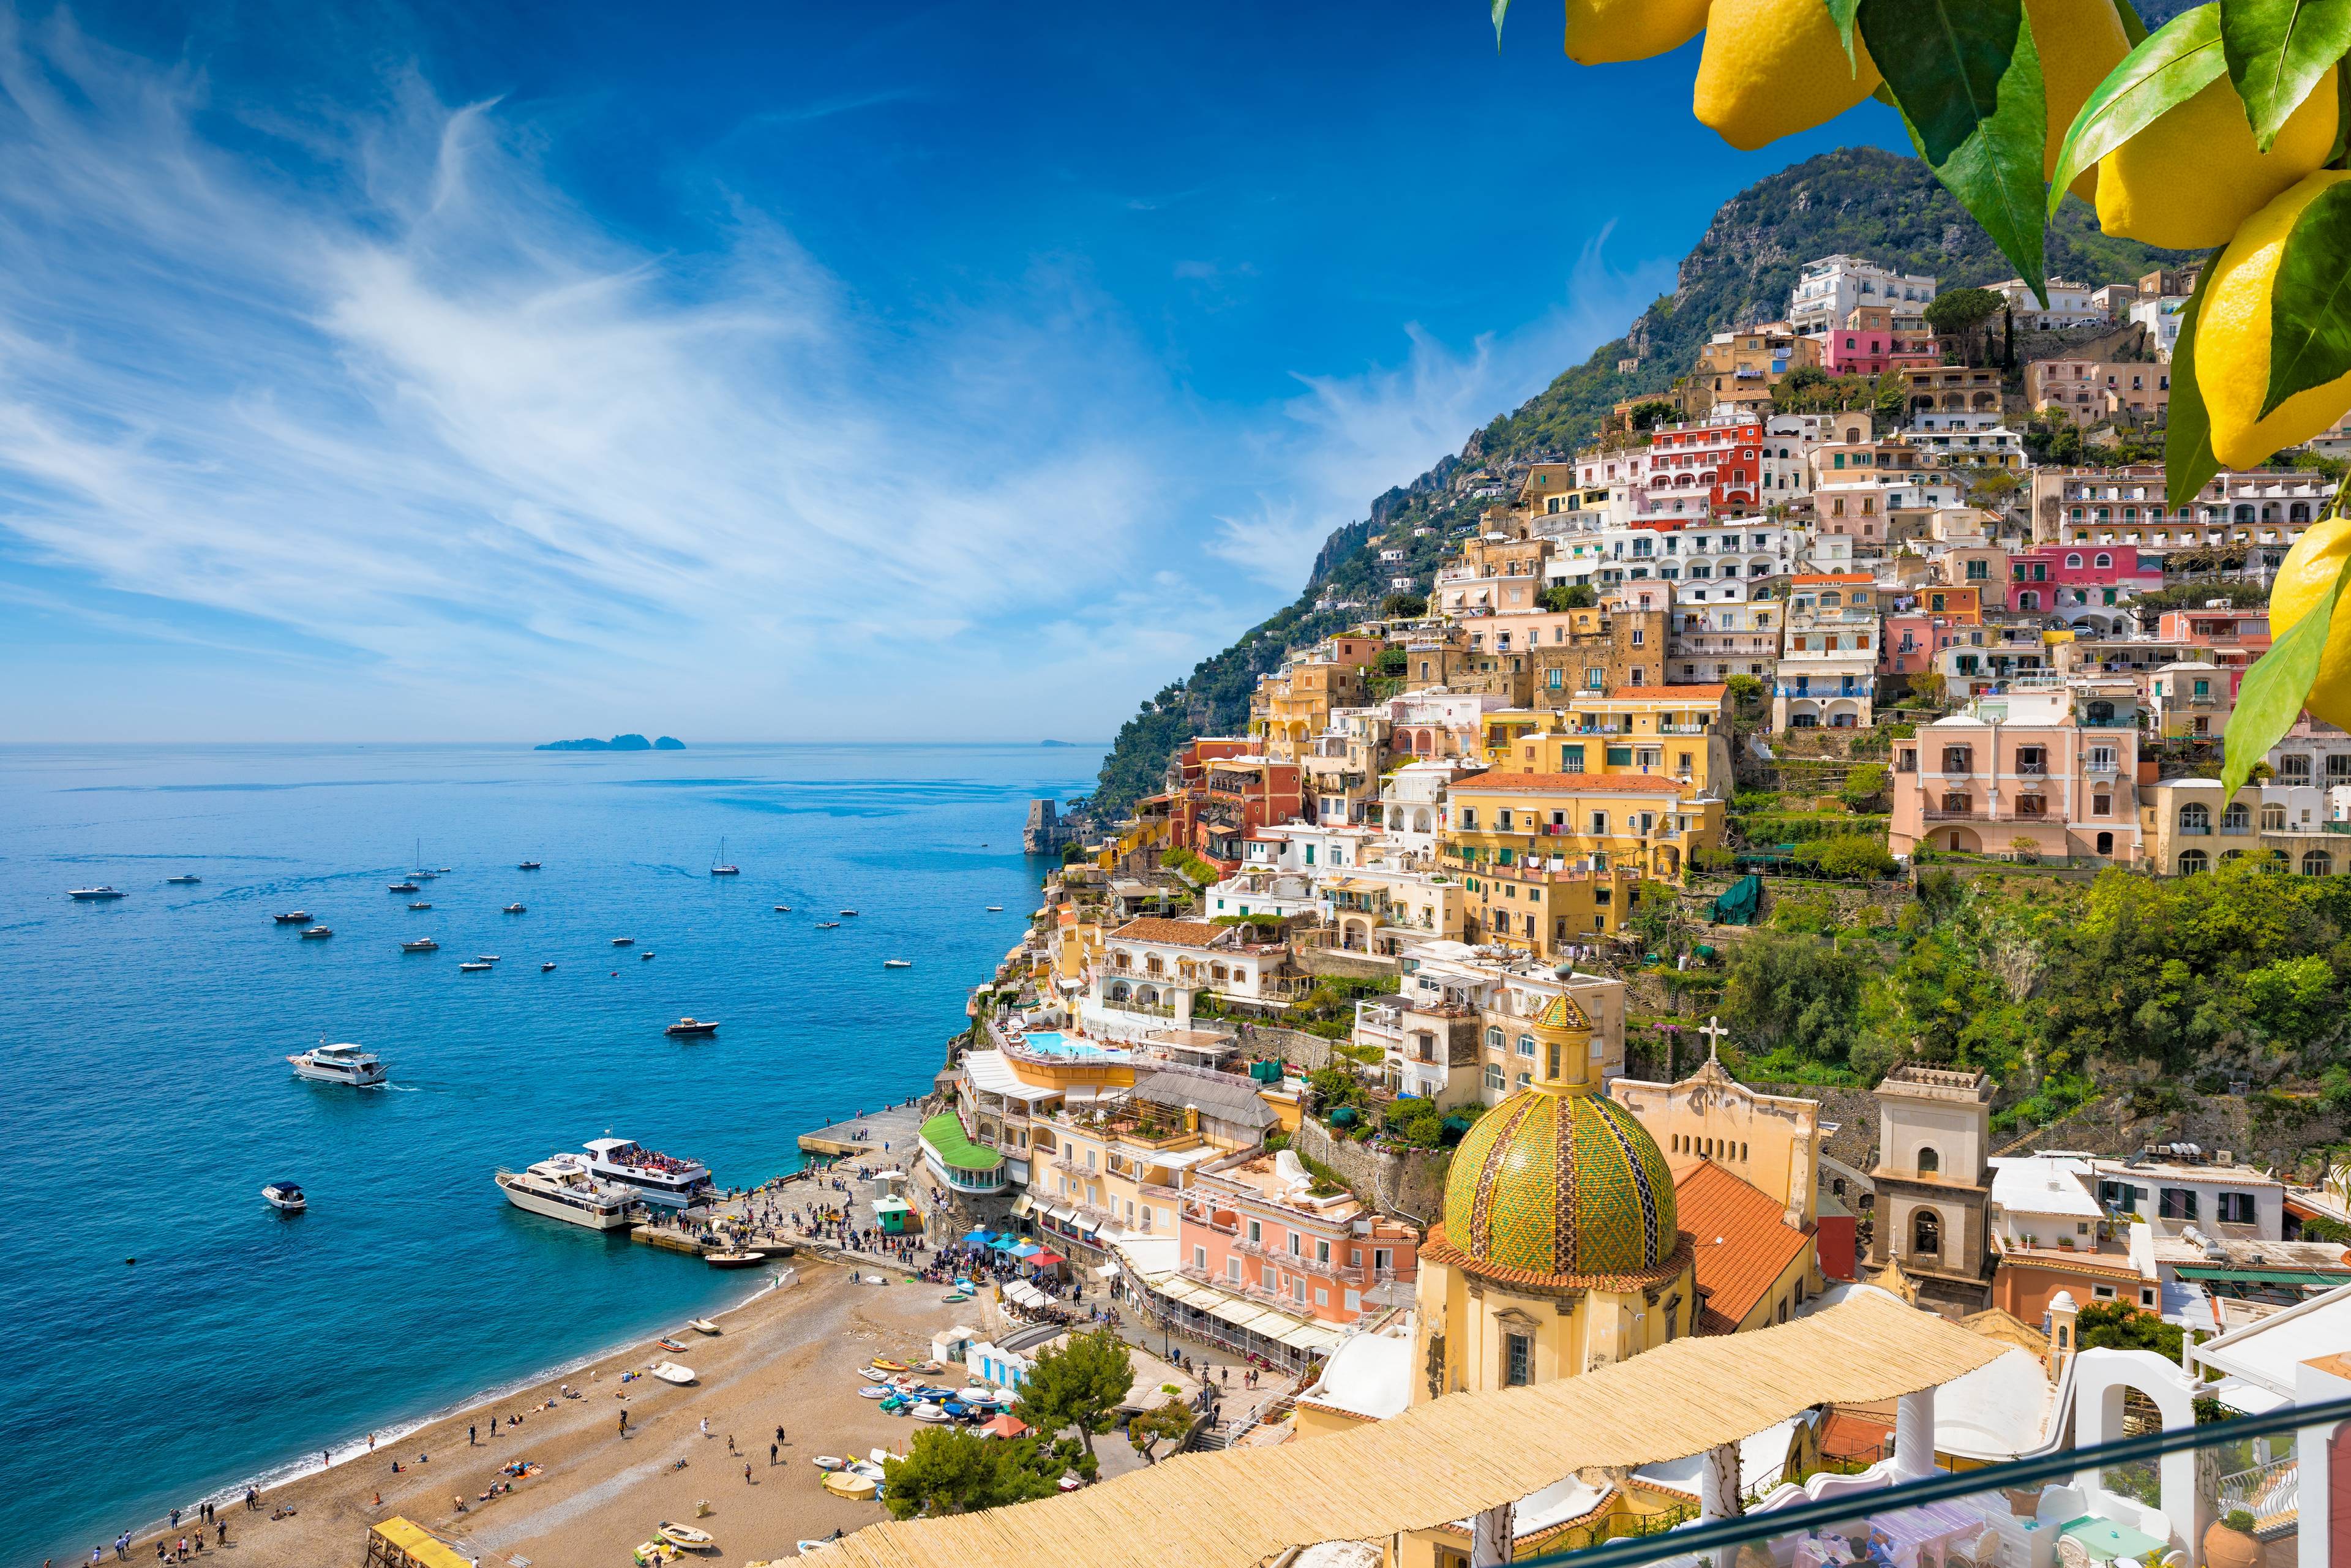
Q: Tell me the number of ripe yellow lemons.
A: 6